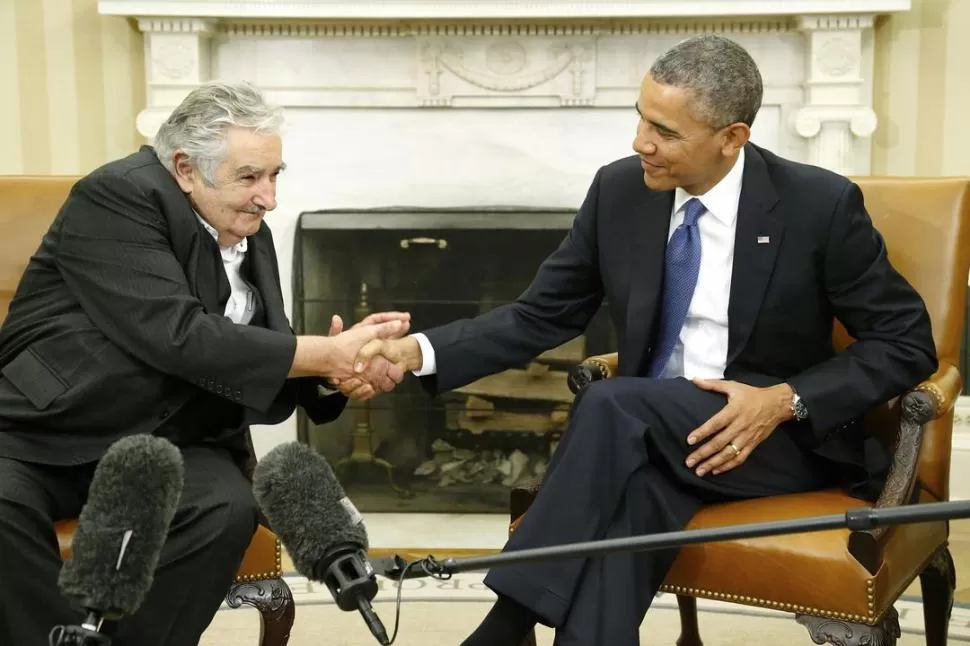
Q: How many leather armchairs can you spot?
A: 2